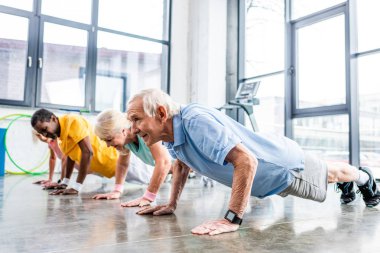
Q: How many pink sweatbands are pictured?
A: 2